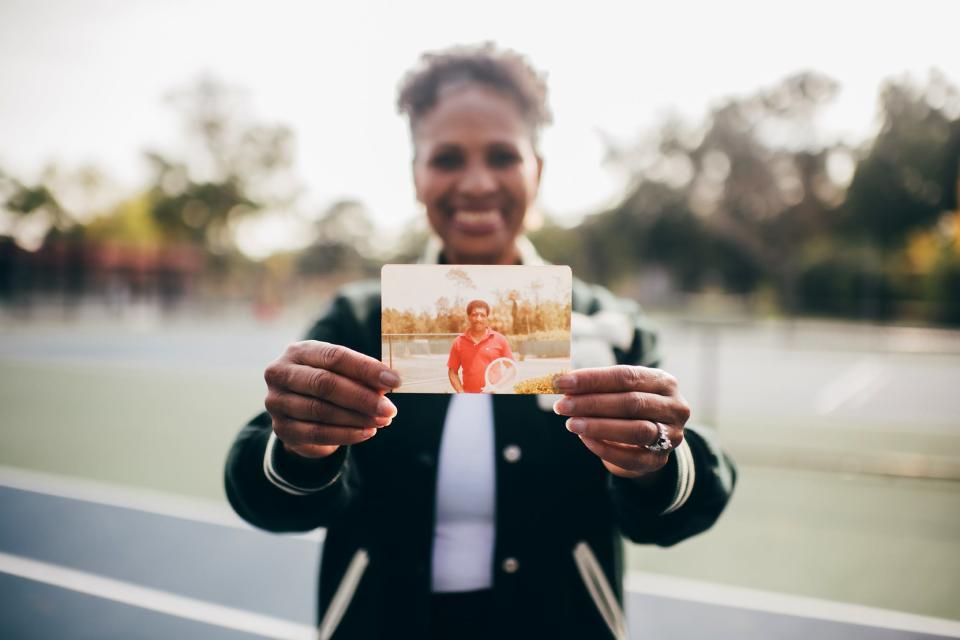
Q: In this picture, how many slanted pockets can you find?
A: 2